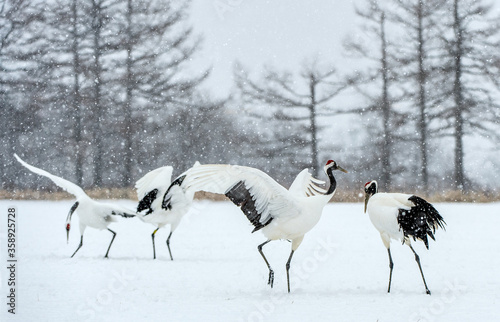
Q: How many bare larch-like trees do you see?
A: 7